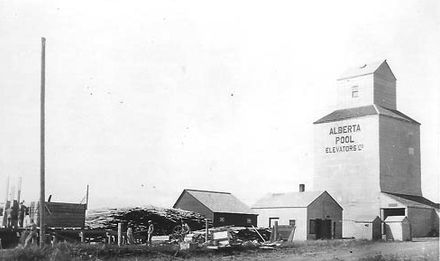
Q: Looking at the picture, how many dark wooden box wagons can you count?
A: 1